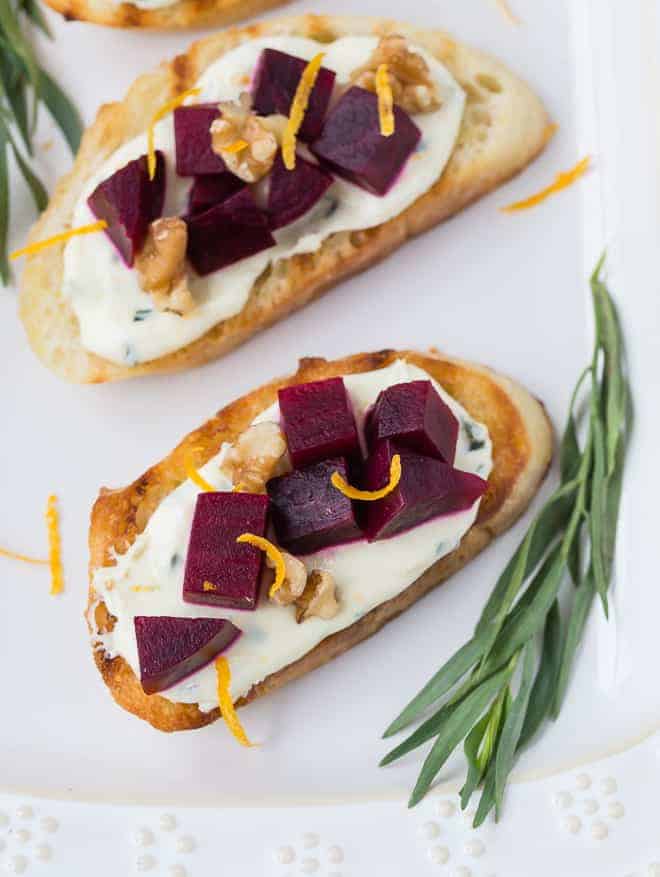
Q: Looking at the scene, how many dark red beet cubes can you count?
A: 13